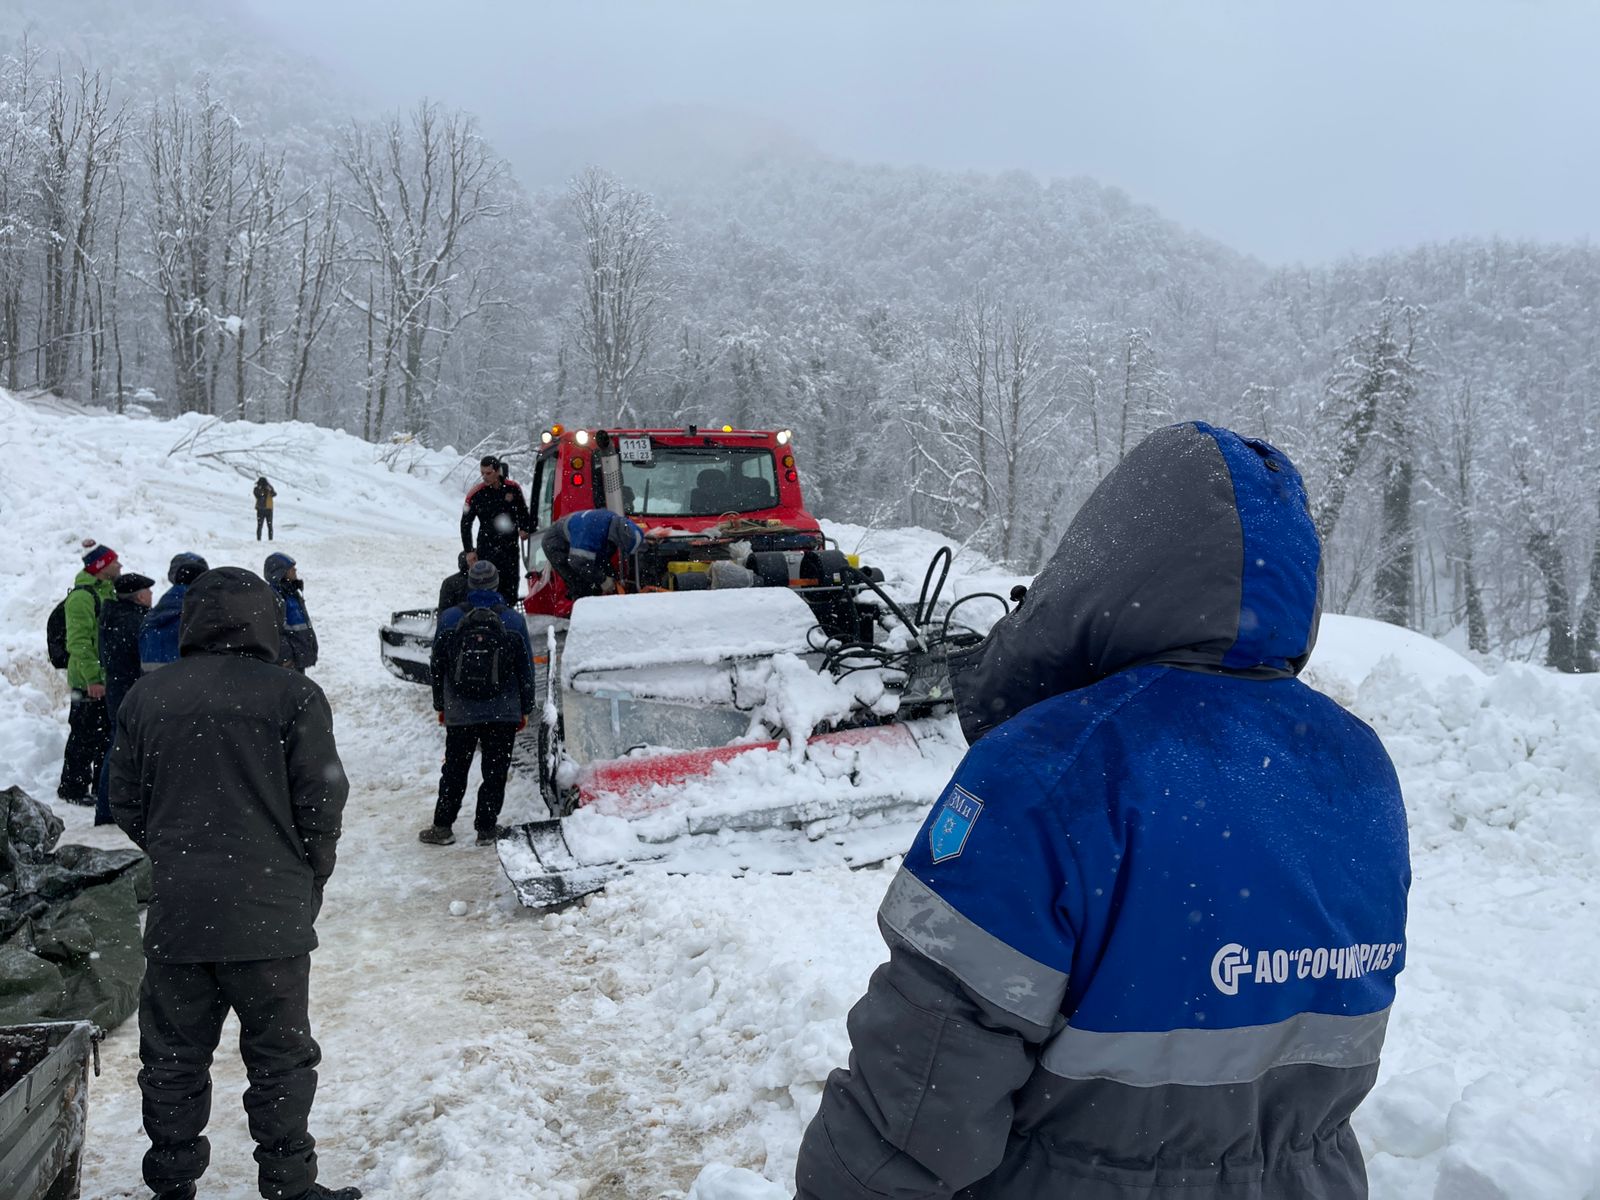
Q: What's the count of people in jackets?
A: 11